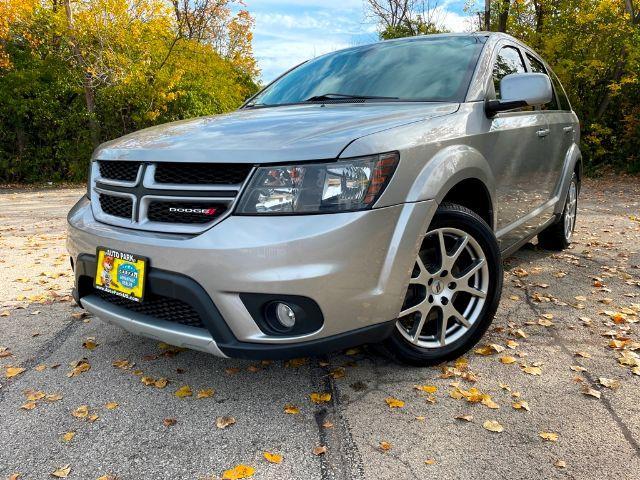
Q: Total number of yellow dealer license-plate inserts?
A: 1